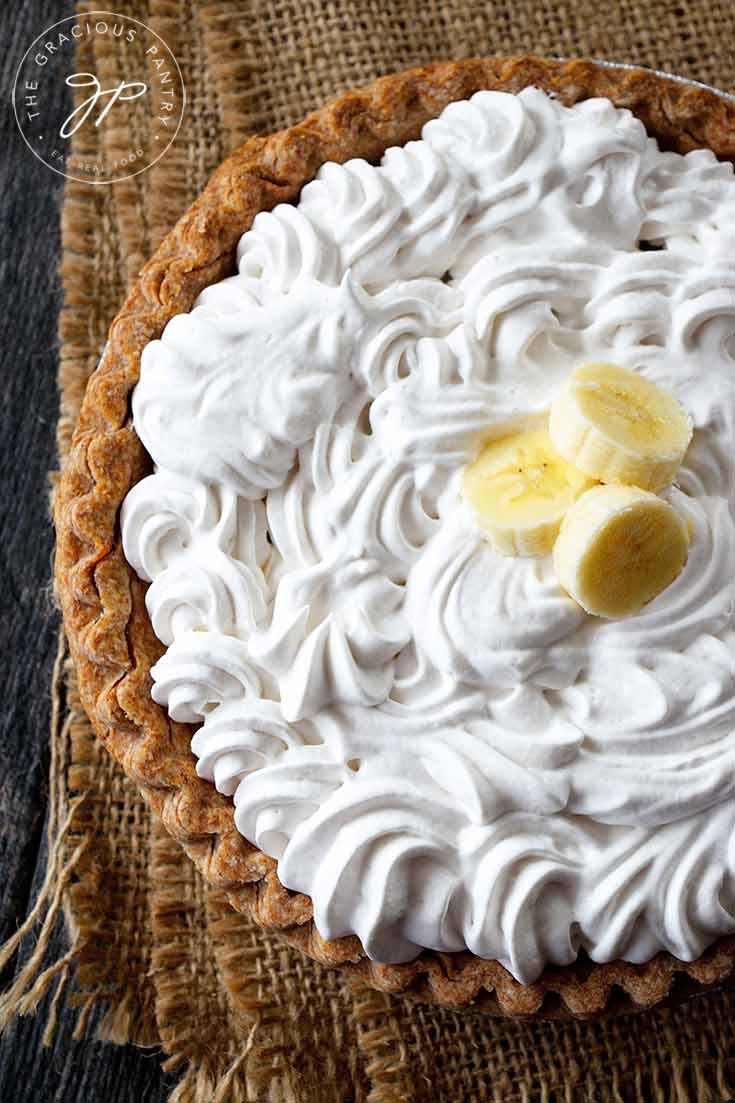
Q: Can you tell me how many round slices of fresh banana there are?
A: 3